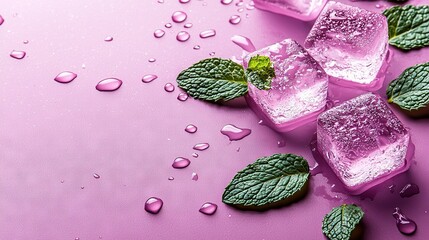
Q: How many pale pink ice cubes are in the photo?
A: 4